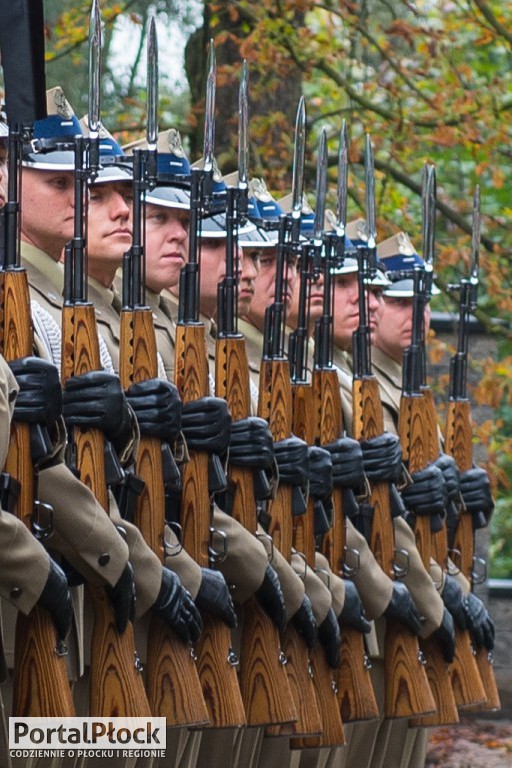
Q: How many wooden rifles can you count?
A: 12